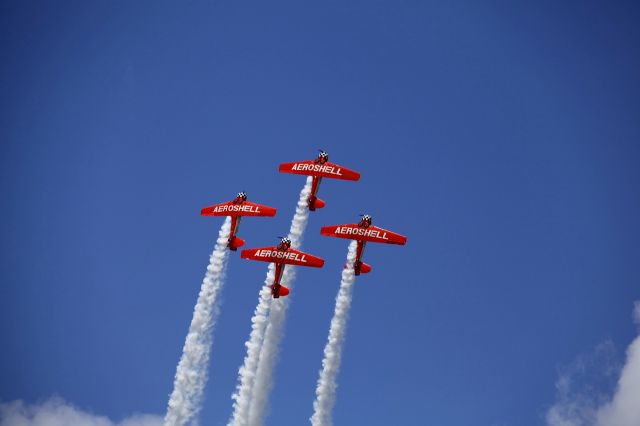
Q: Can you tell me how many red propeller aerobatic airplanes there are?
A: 4